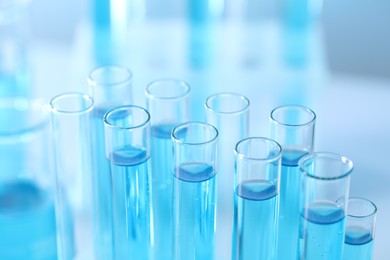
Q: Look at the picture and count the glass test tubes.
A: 10